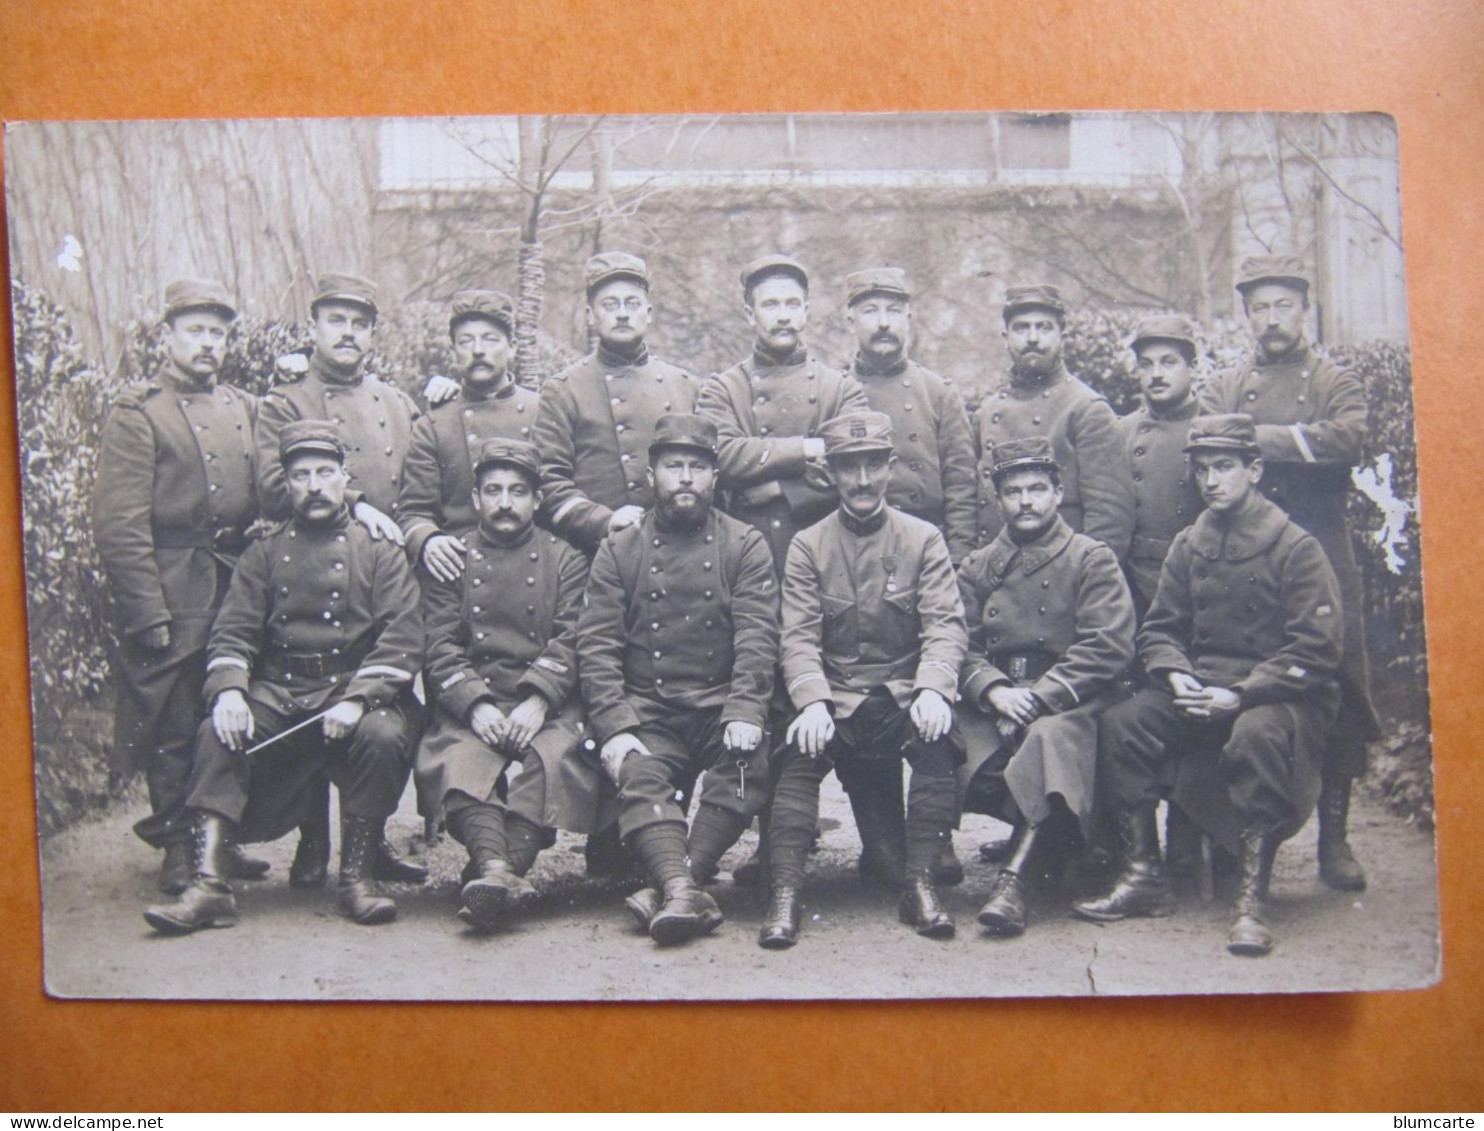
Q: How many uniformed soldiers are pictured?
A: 15